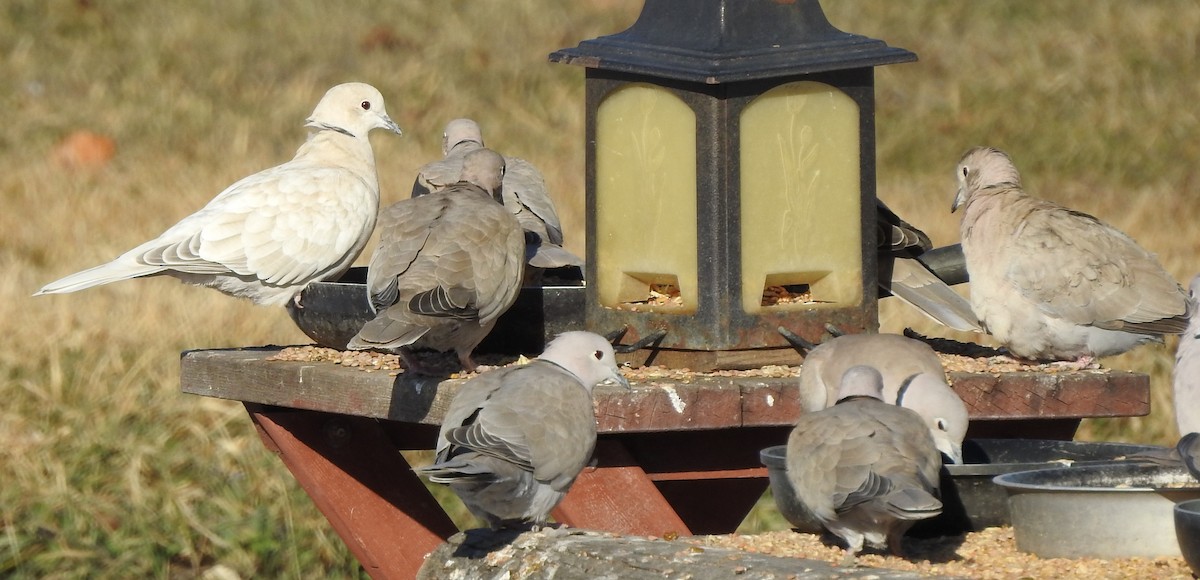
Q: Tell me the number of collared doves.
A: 9